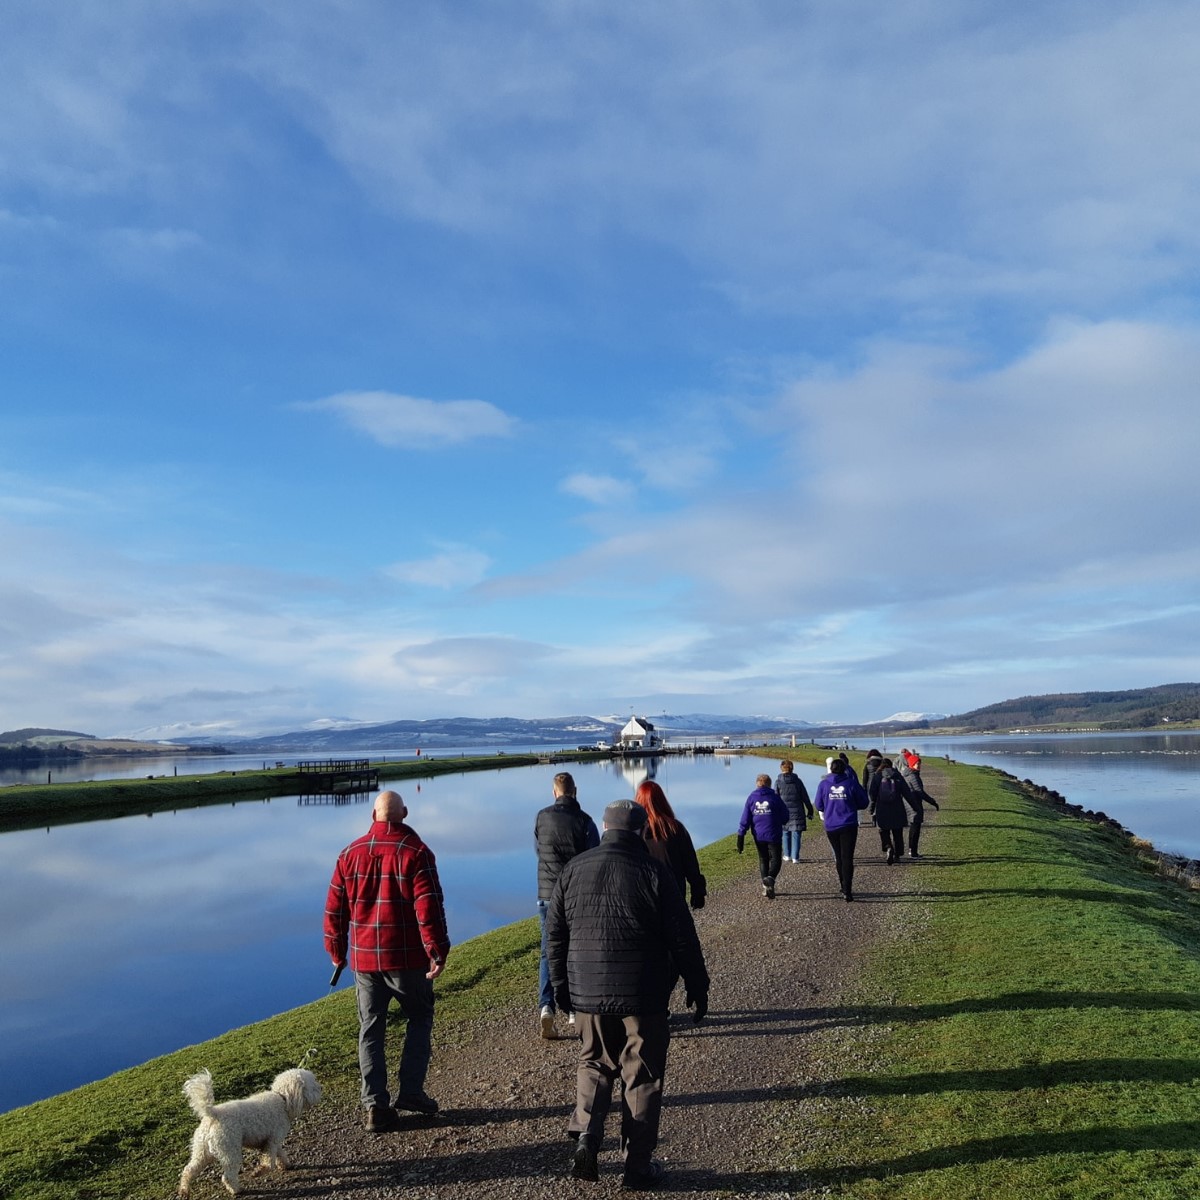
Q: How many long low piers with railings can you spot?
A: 1